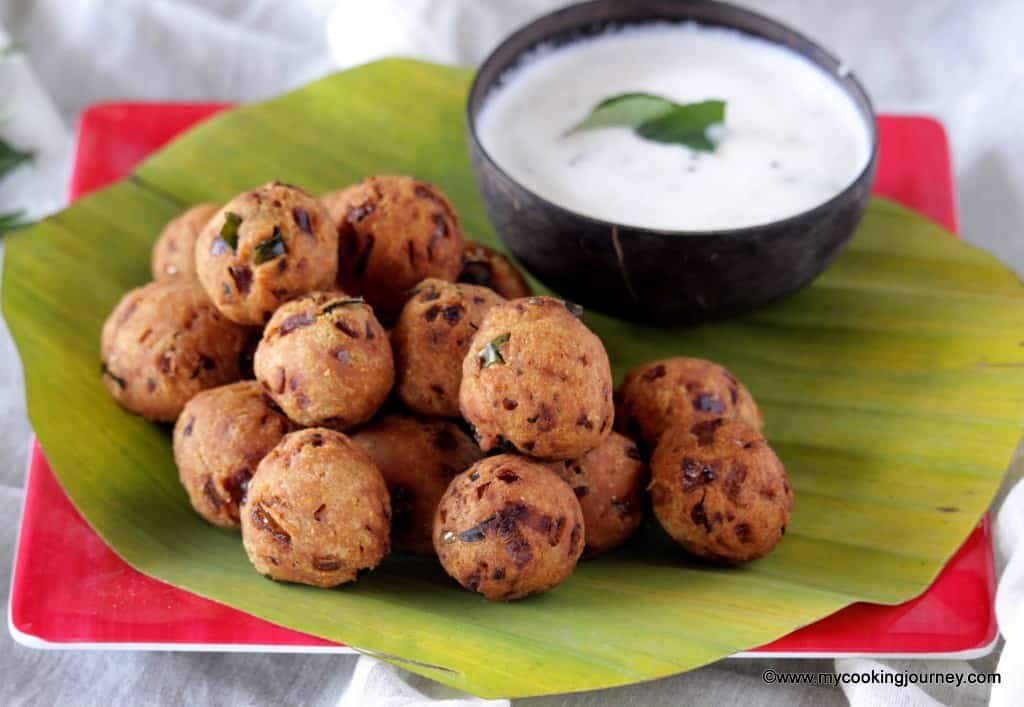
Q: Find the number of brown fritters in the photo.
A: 15